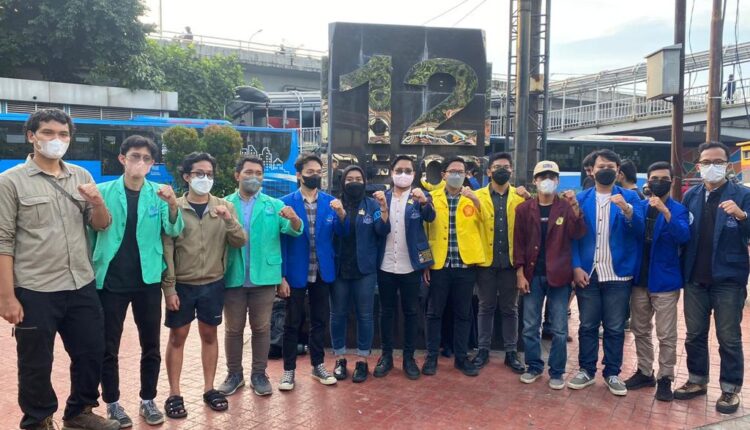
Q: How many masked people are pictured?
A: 13